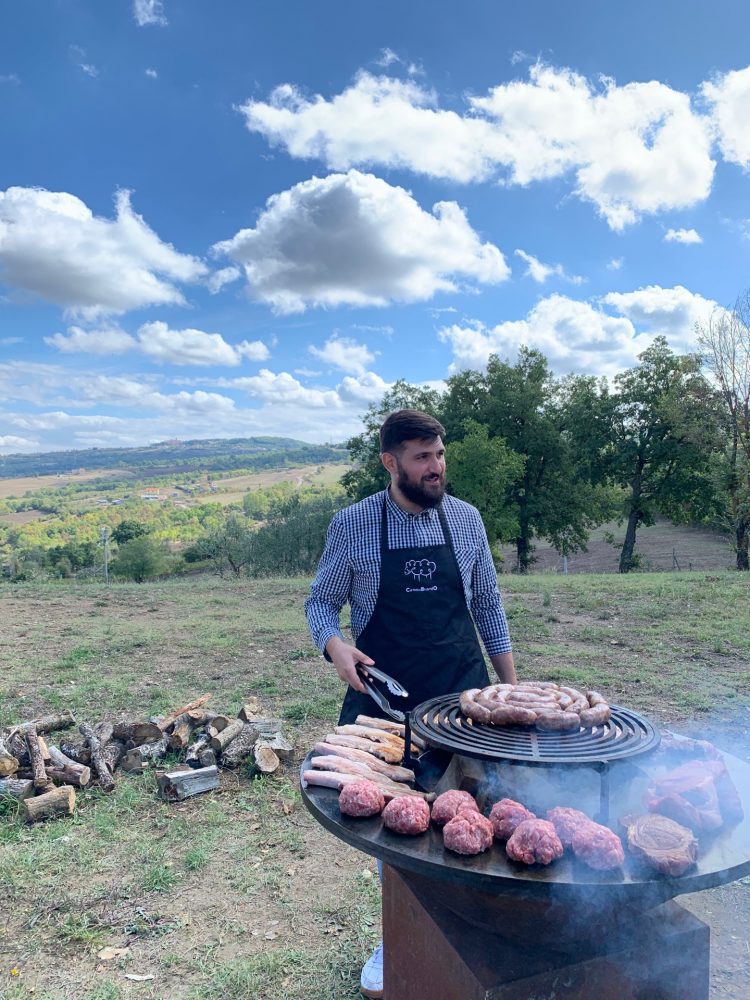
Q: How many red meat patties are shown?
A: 8